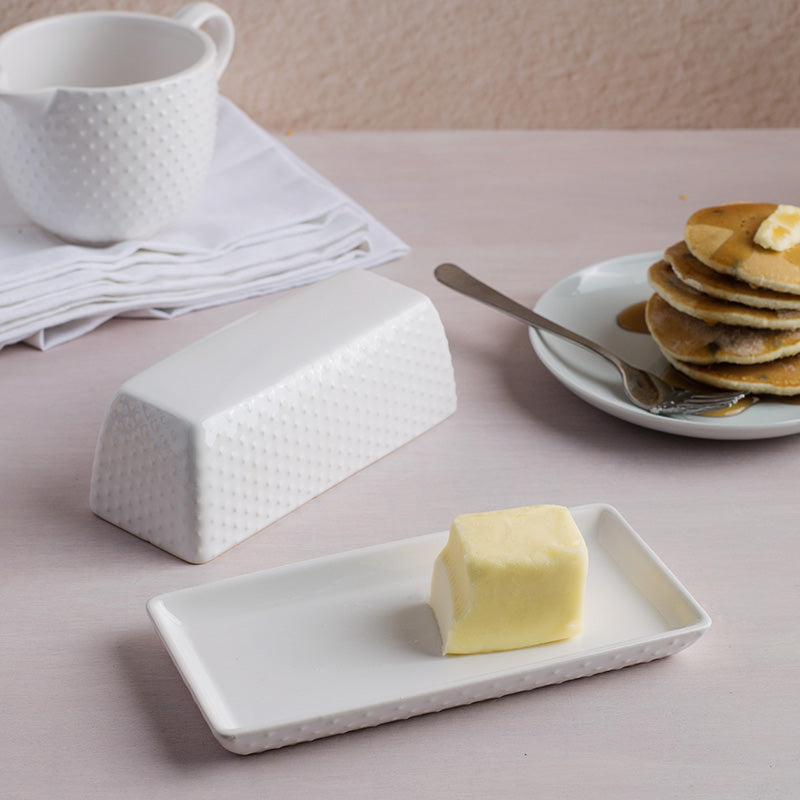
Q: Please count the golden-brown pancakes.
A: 5